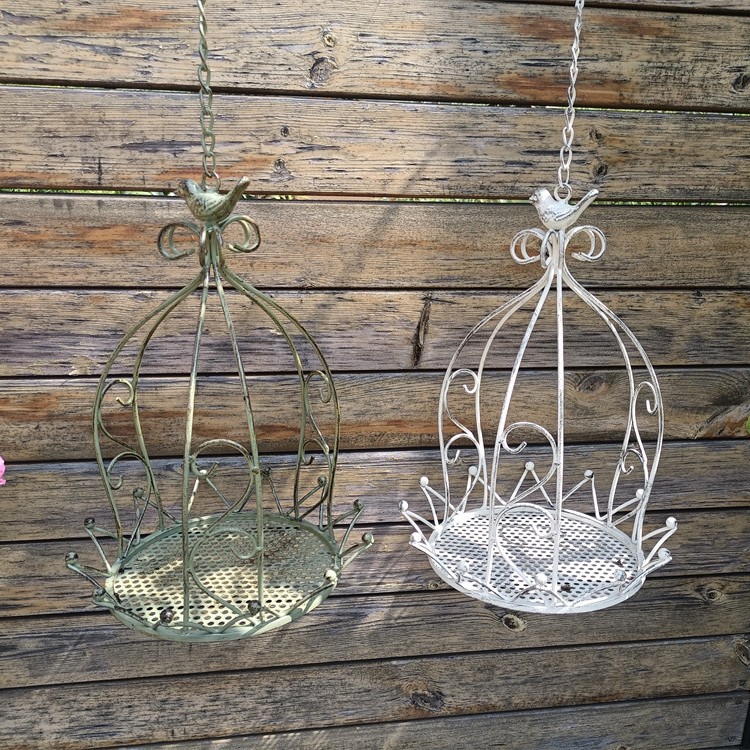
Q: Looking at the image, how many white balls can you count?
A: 12